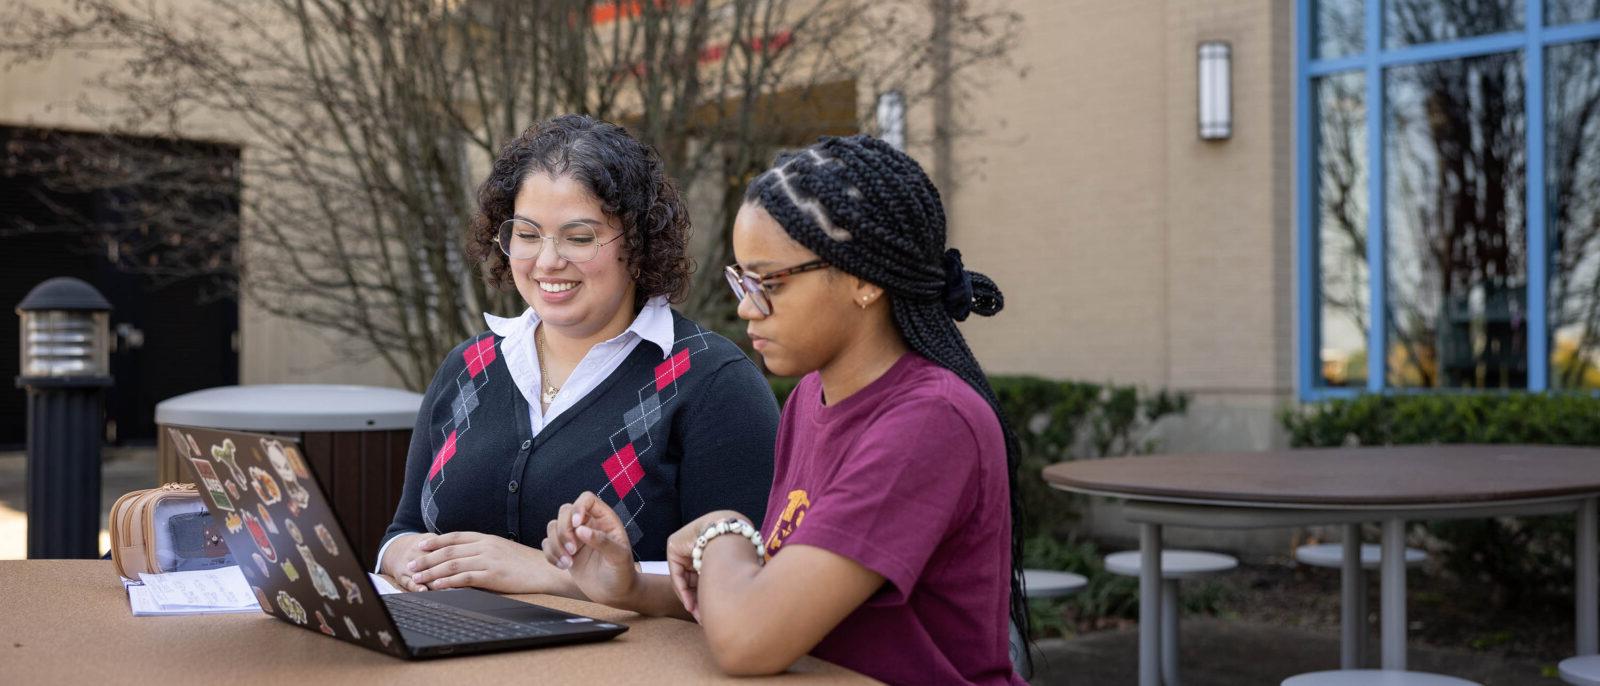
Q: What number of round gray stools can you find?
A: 5